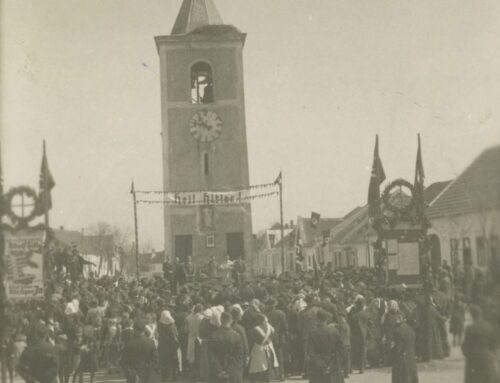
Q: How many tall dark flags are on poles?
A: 3